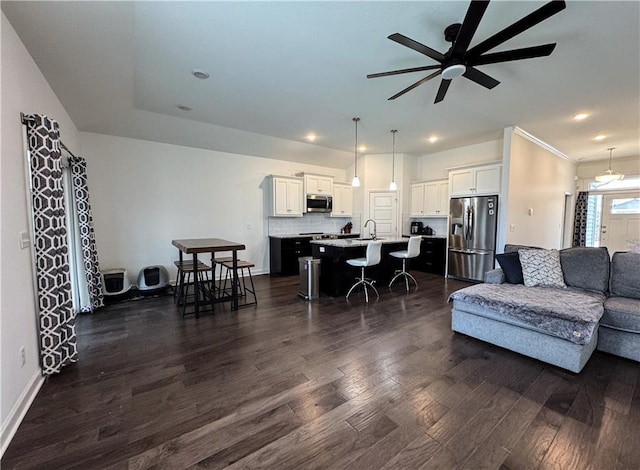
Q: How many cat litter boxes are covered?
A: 2